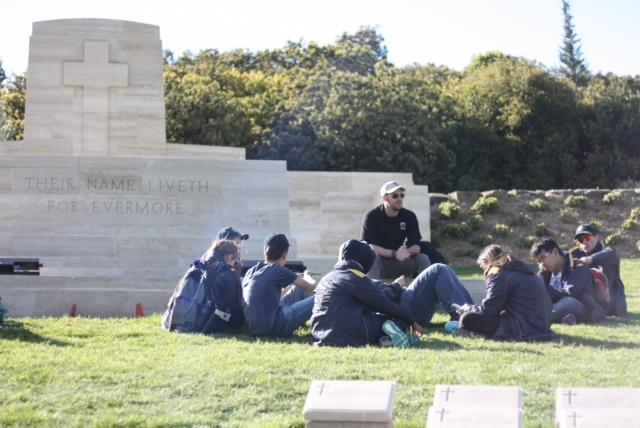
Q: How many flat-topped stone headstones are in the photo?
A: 5